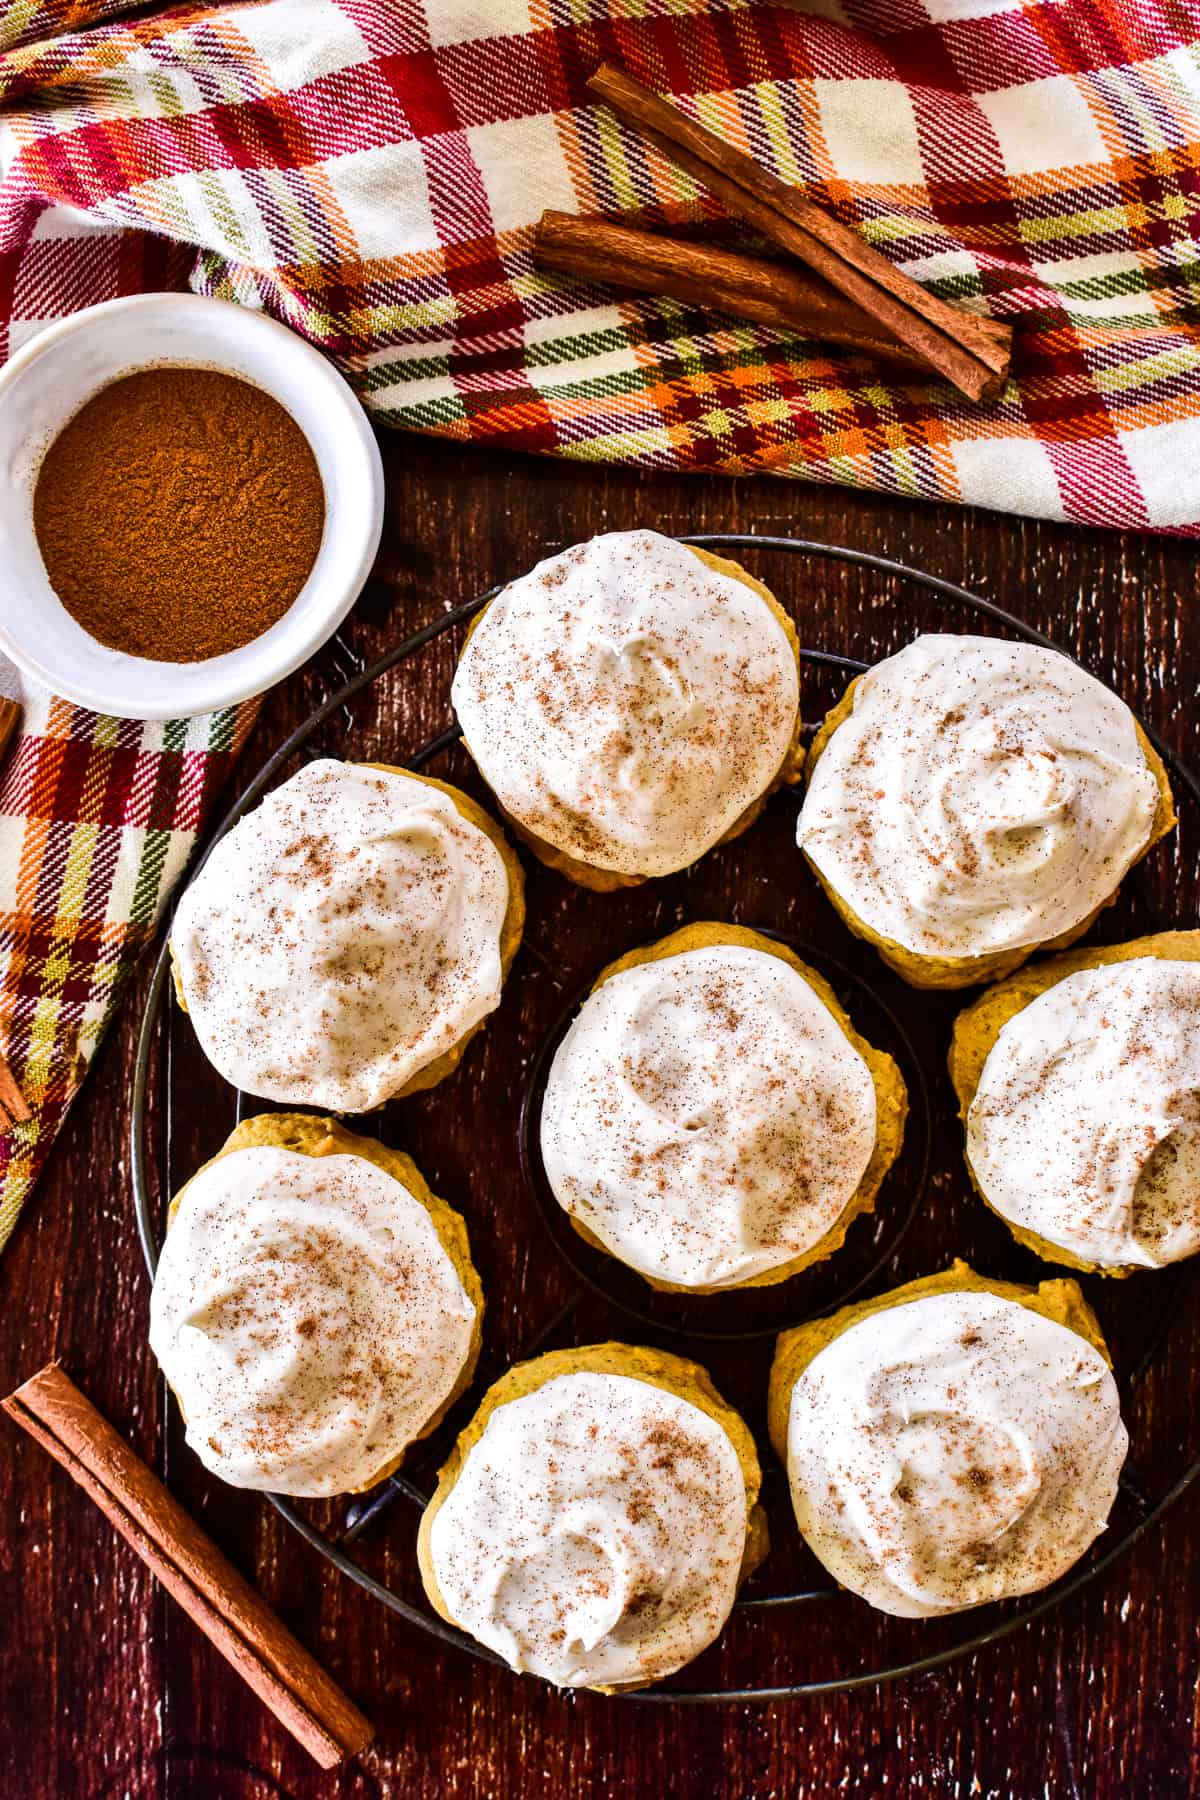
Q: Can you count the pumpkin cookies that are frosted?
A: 8